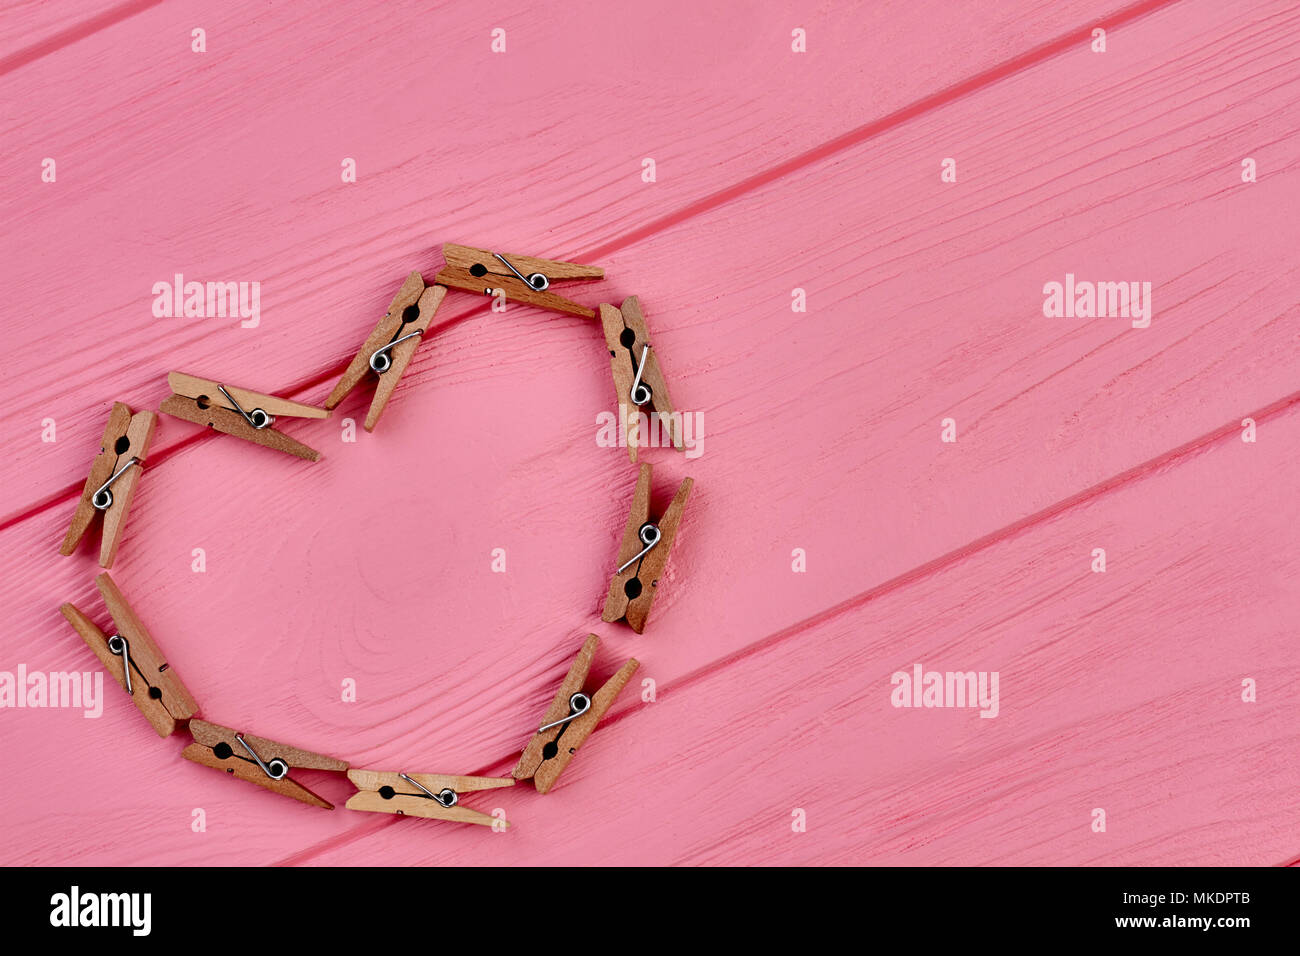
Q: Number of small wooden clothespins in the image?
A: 10